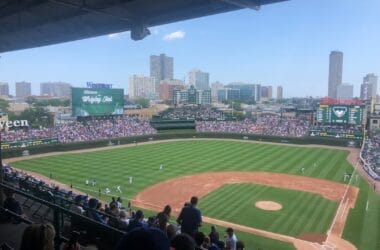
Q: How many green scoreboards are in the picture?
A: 2